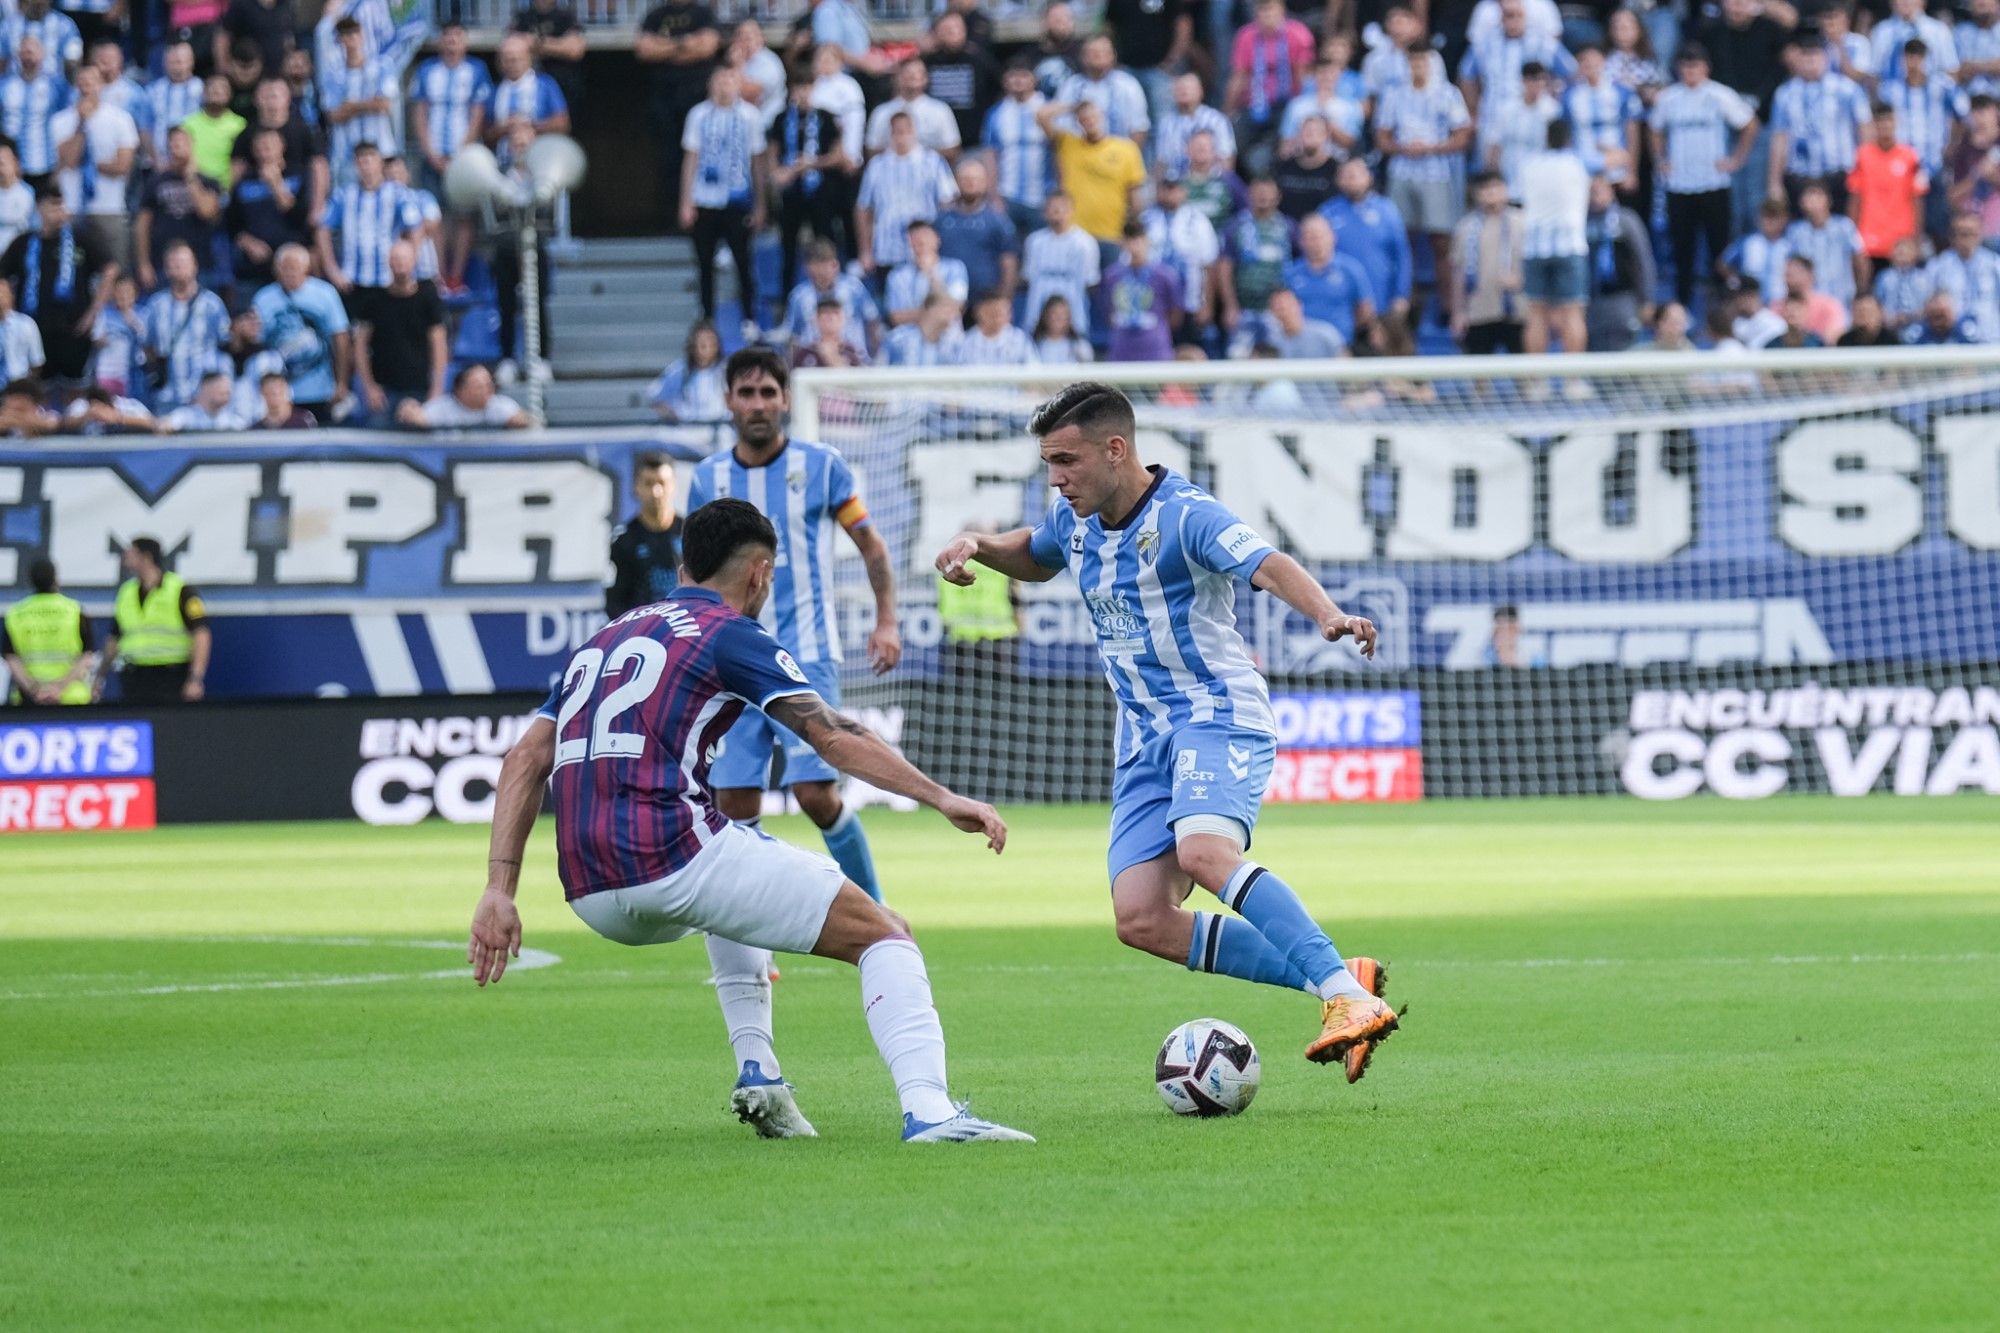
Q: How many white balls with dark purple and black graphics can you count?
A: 1